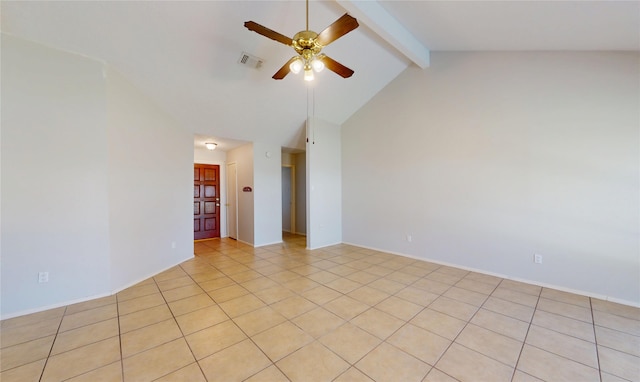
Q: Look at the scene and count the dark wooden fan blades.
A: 4